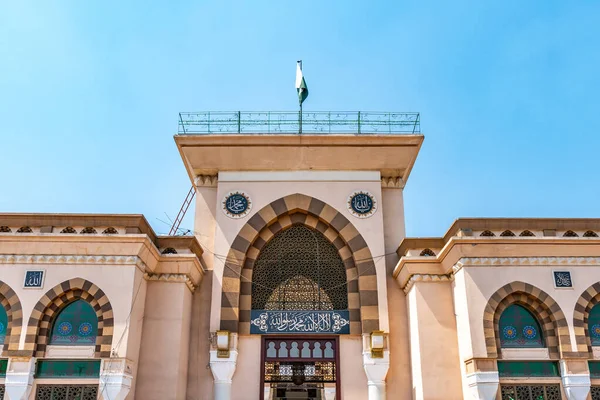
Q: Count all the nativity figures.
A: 0